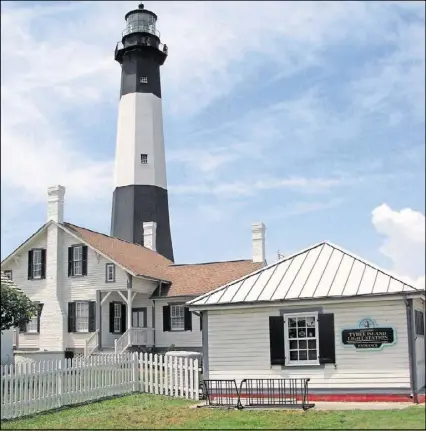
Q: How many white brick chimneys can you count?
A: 3